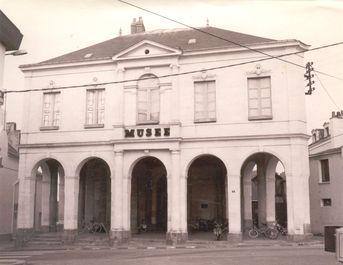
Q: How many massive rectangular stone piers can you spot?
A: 6